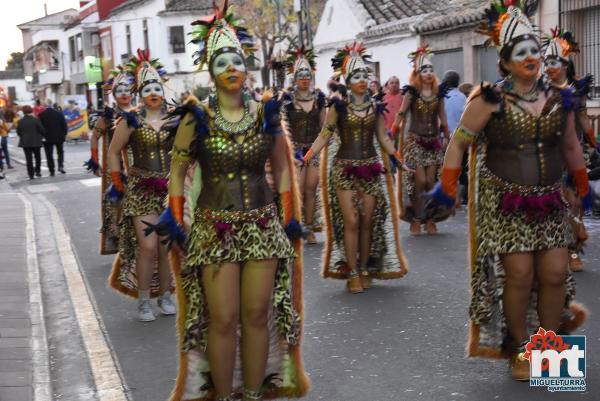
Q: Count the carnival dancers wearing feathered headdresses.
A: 8